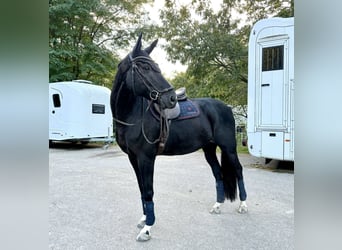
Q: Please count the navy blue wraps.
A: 4